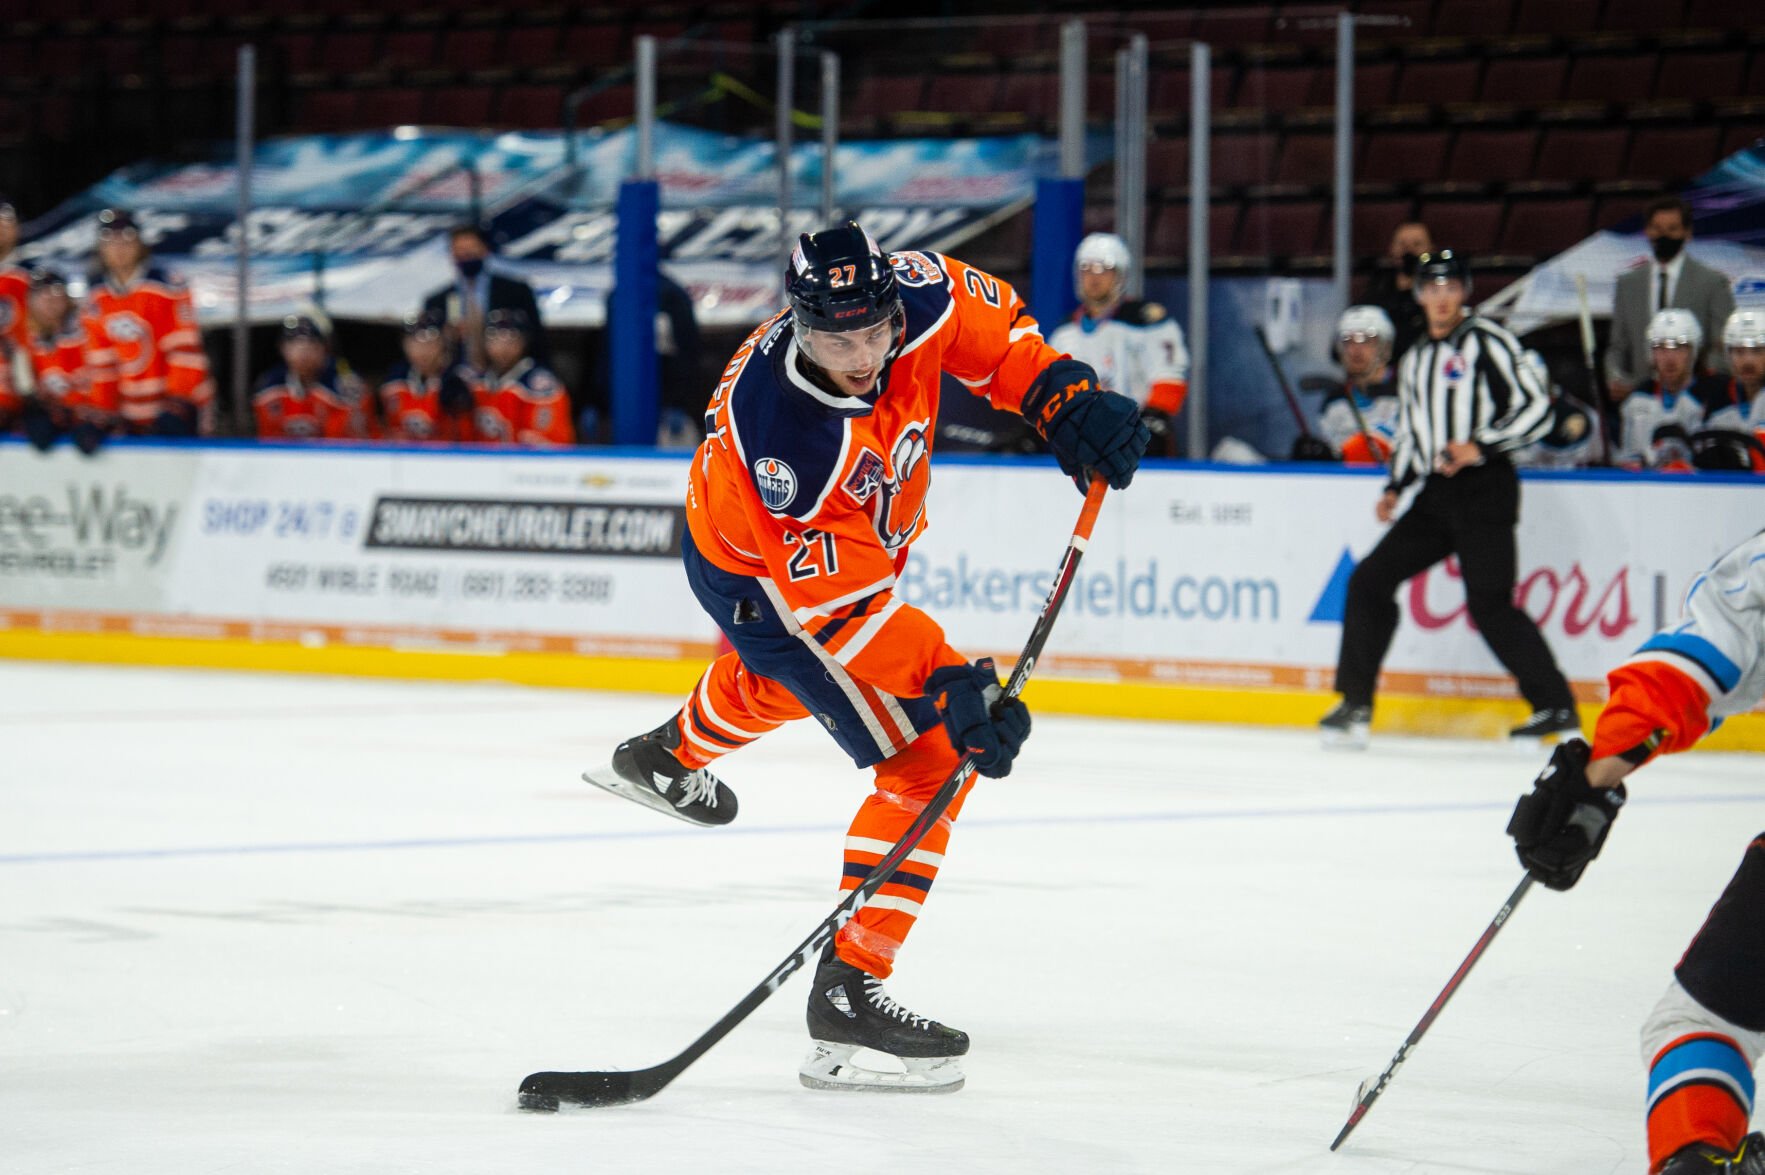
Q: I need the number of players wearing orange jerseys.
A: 7